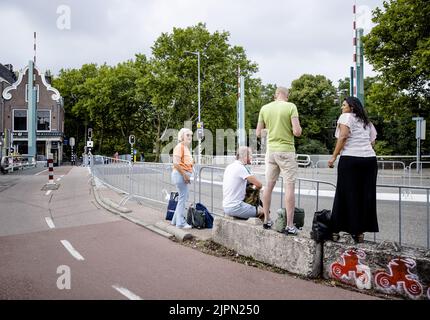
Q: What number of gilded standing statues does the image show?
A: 0